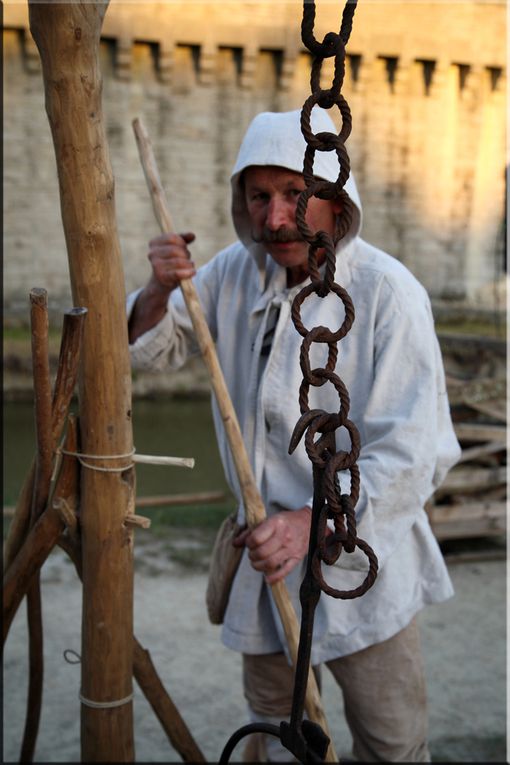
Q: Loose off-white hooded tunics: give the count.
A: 1